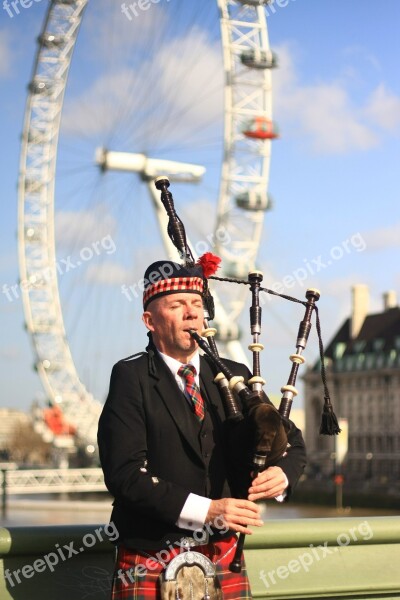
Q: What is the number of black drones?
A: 3